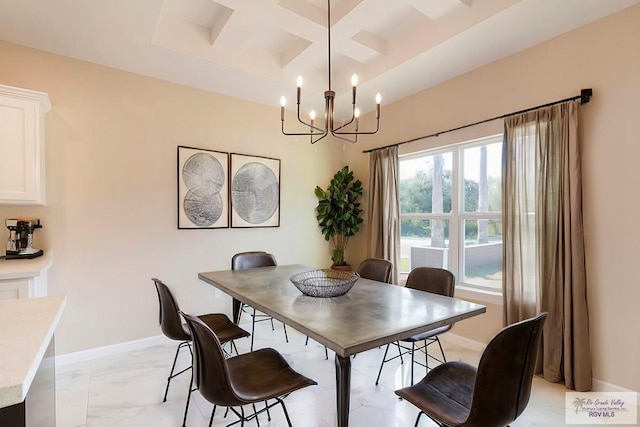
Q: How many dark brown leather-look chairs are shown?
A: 6